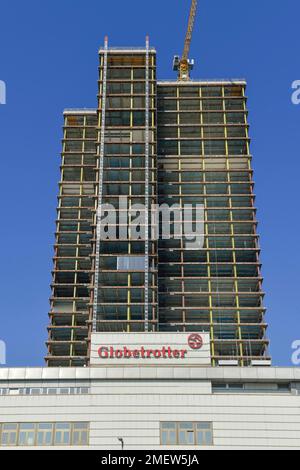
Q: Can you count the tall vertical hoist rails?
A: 2